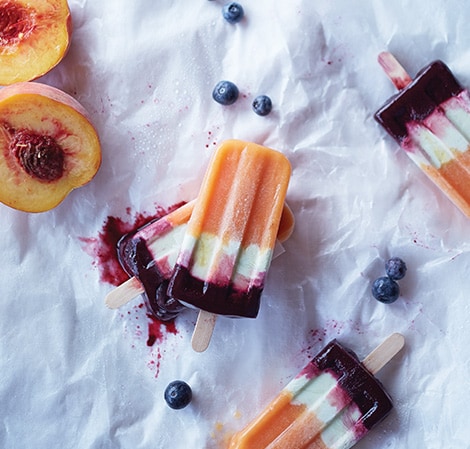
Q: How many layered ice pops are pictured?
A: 4